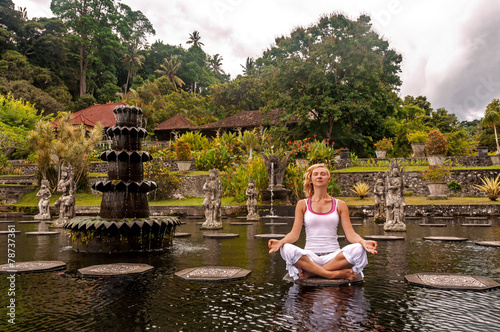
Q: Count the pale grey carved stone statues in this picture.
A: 6